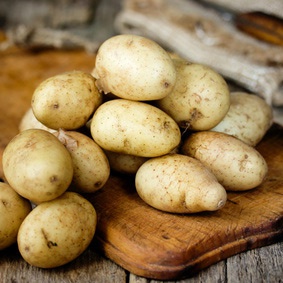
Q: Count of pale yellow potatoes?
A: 13